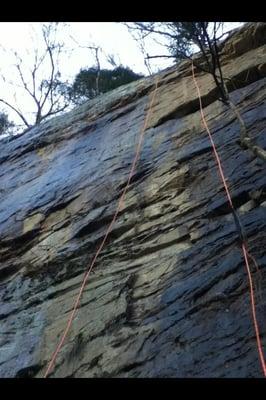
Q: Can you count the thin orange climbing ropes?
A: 2